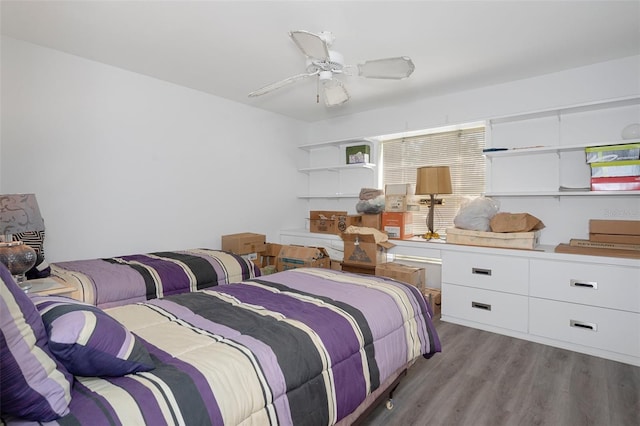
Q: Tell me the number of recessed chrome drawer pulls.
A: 4